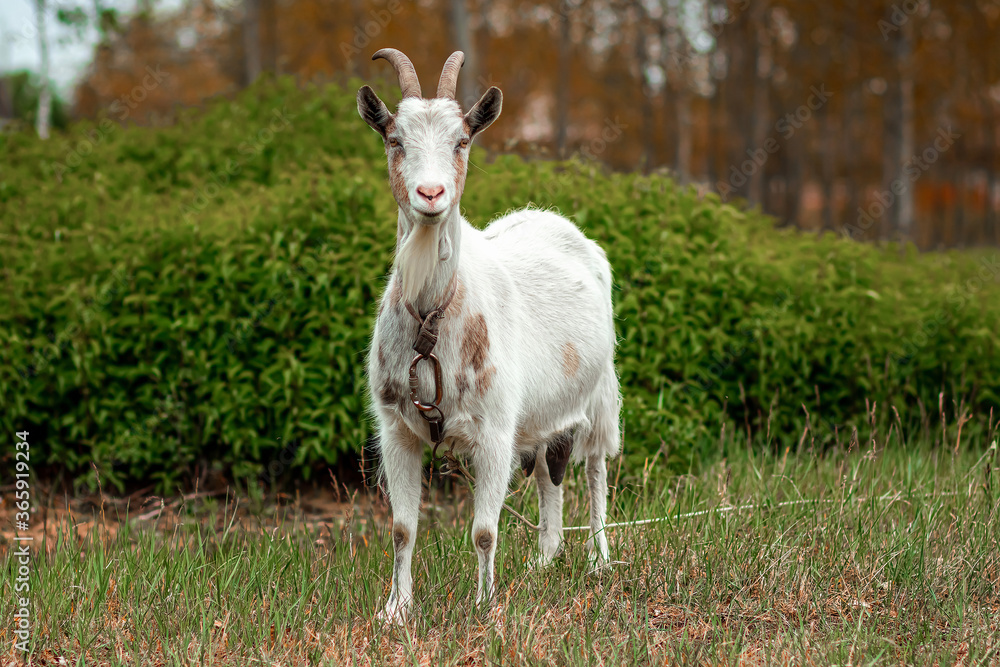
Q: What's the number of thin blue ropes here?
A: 0